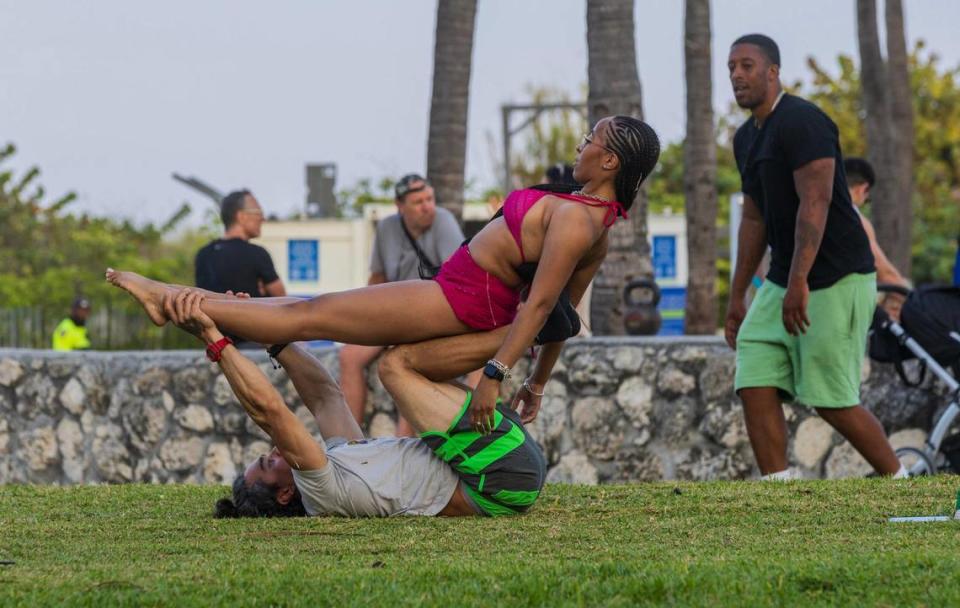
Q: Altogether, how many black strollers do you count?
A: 1